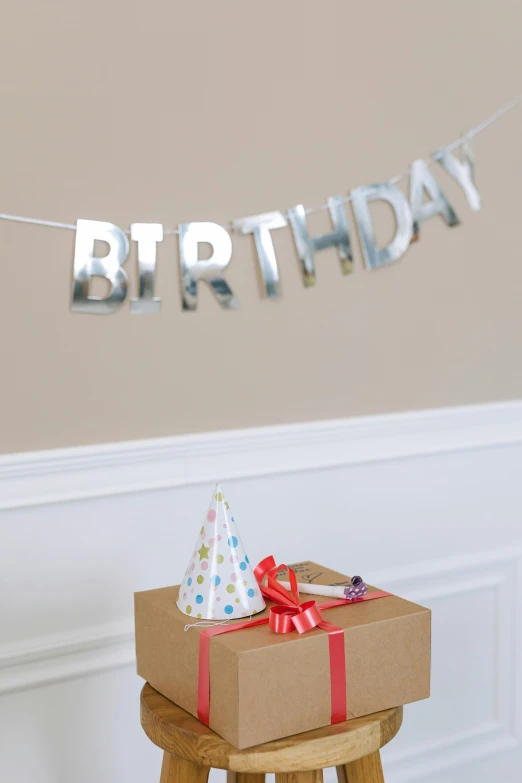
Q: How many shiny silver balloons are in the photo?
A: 0